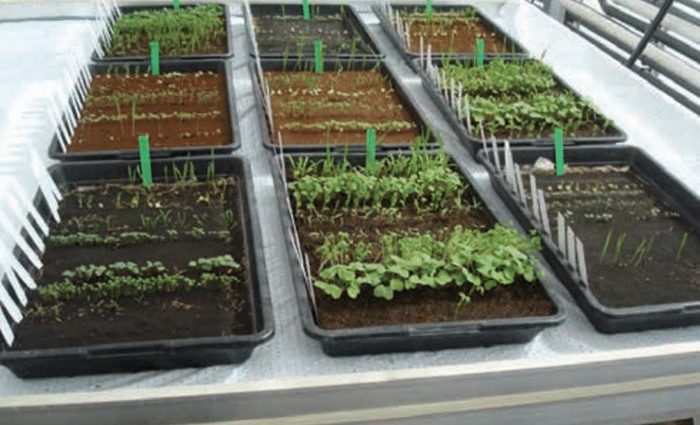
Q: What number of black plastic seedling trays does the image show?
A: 9